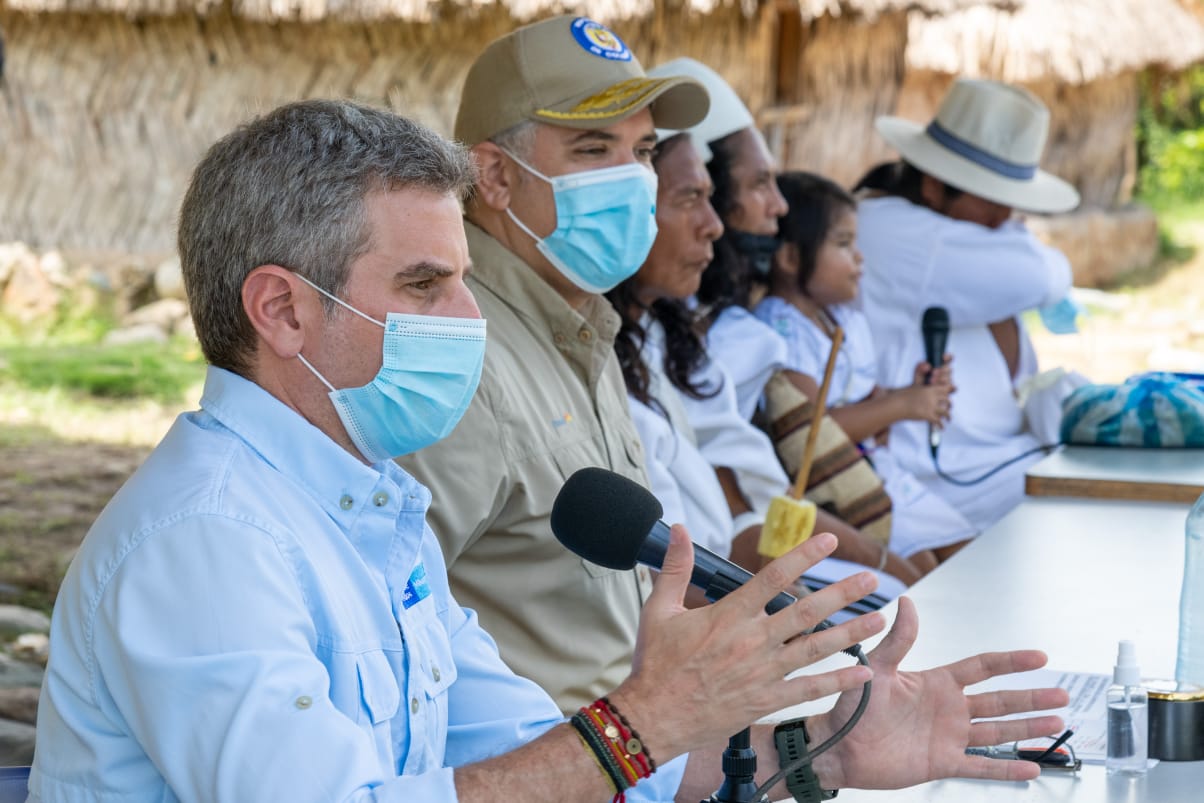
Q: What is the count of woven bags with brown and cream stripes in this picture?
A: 1